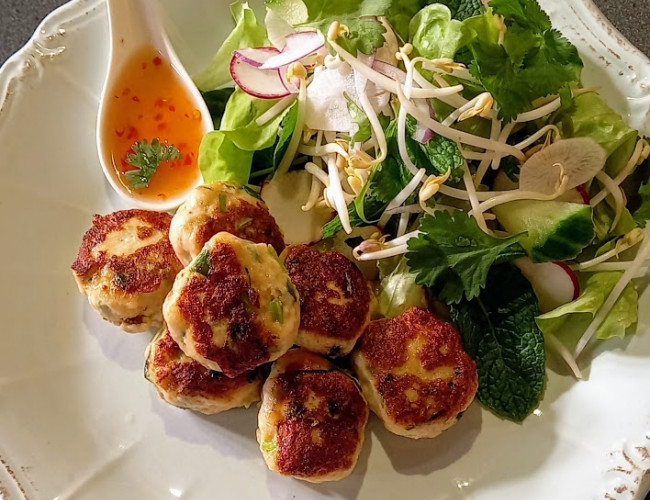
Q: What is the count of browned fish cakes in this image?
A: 7